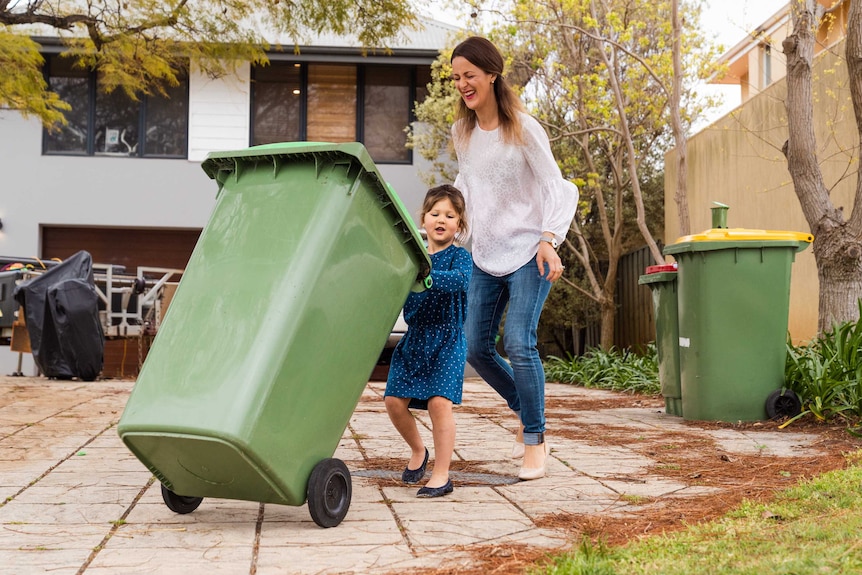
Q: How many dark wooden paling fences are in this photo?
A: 1